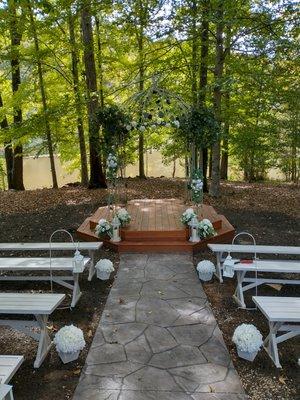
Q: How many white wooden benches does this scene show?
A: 7